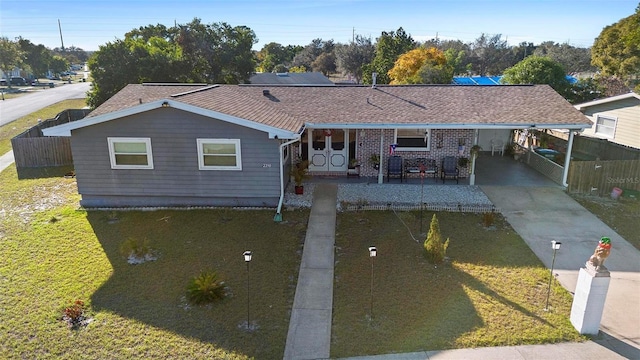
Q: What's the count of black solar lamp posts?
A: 3